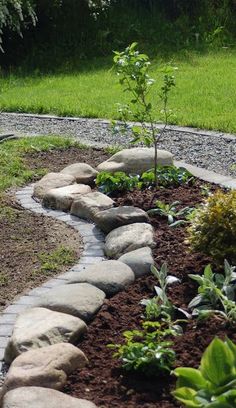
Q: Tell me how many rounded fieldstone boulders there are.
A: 13